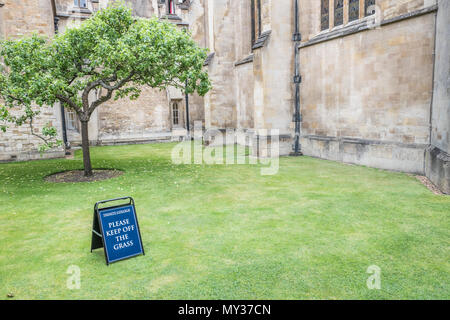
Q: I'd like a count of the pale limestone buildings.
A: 1